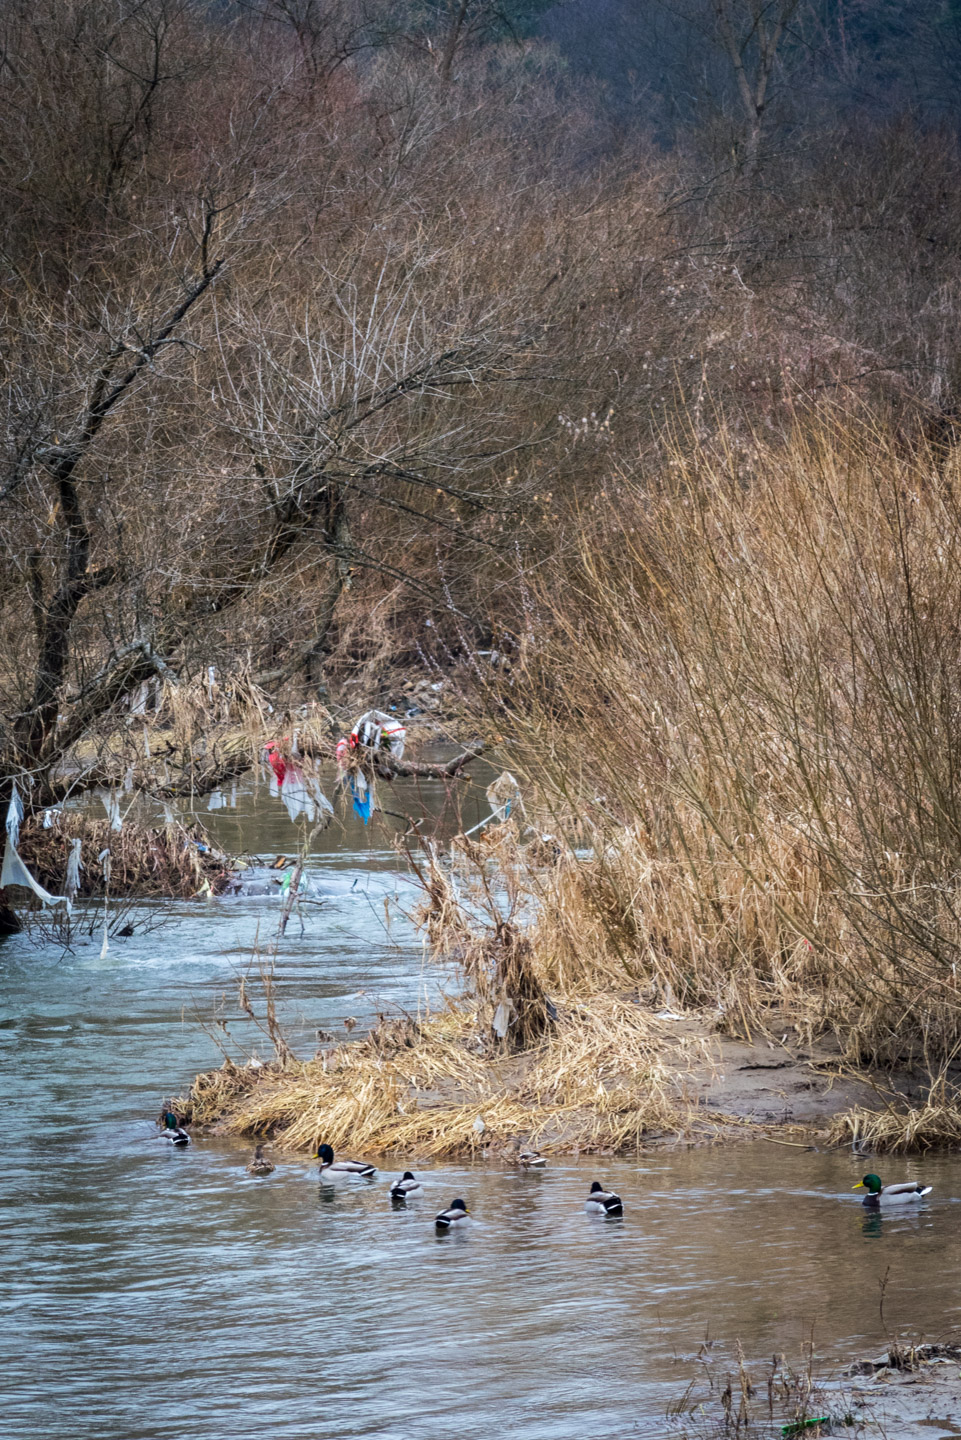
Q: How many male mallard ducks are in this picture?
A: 6